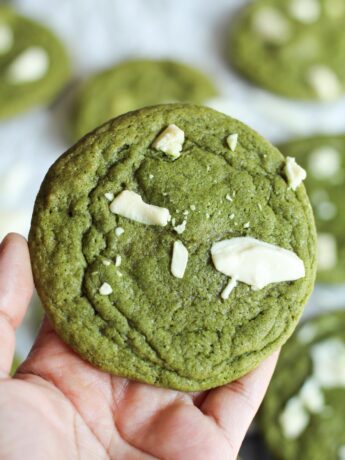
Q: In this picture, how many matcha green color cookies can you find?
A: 6